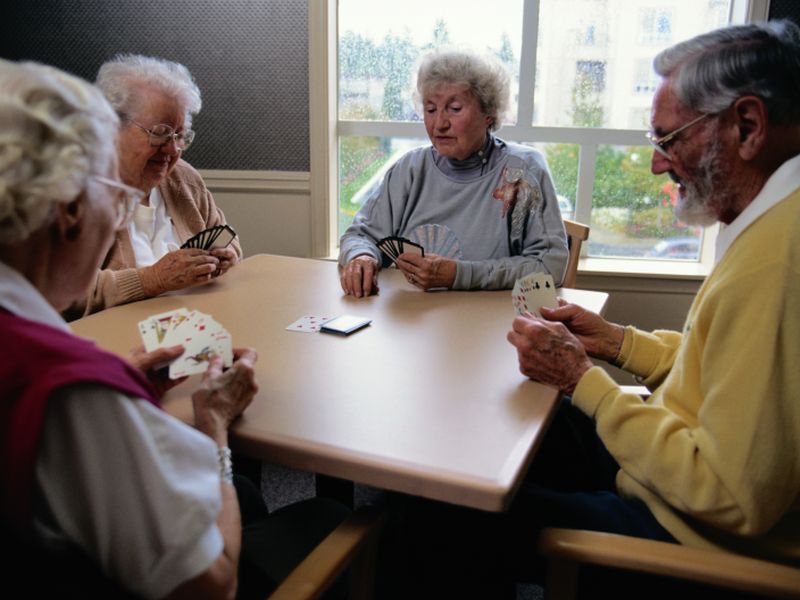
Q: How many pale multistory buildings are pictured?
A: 1